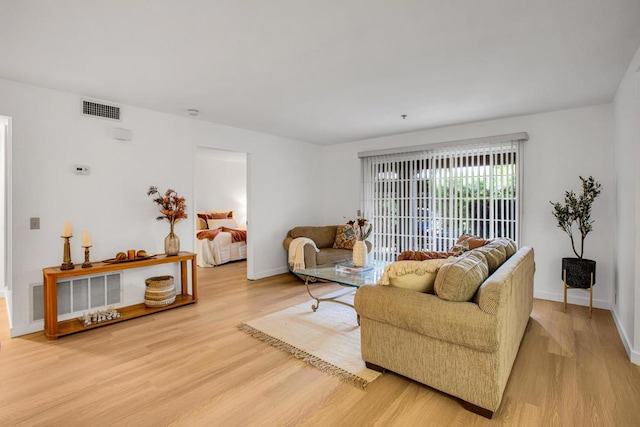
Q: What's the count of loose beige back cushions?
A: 3